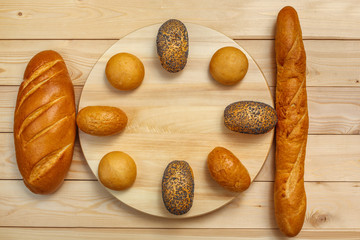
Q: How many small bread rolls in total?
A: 8